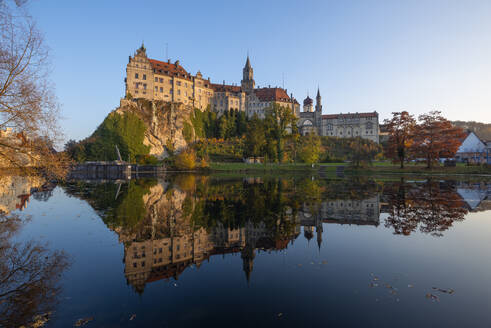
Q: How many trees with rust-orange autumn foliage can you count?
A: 2